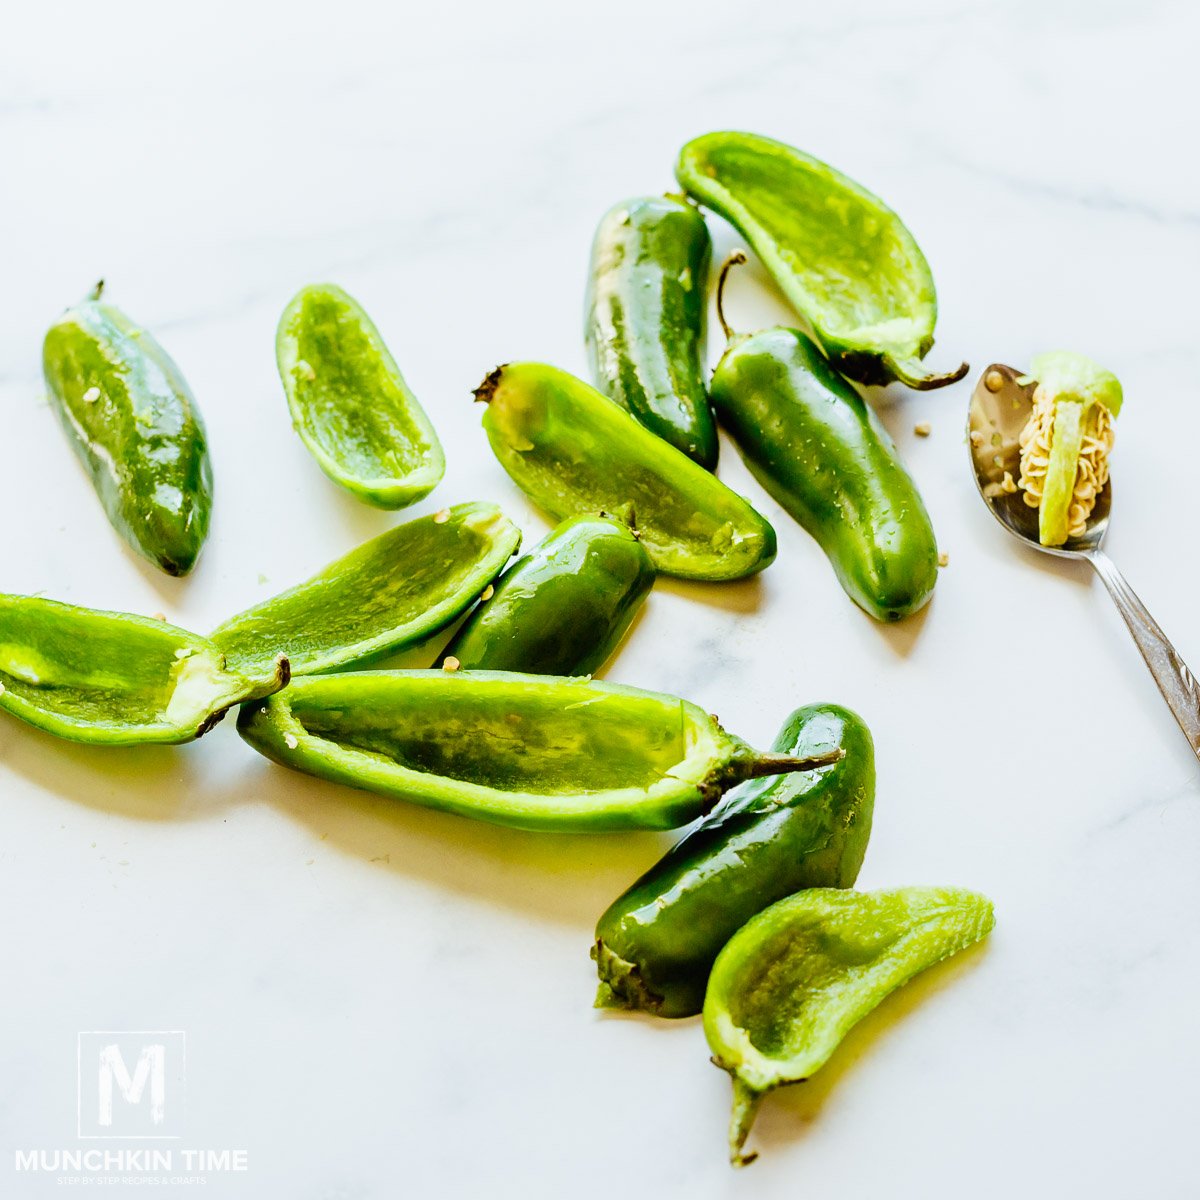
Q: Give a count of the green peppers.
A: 12